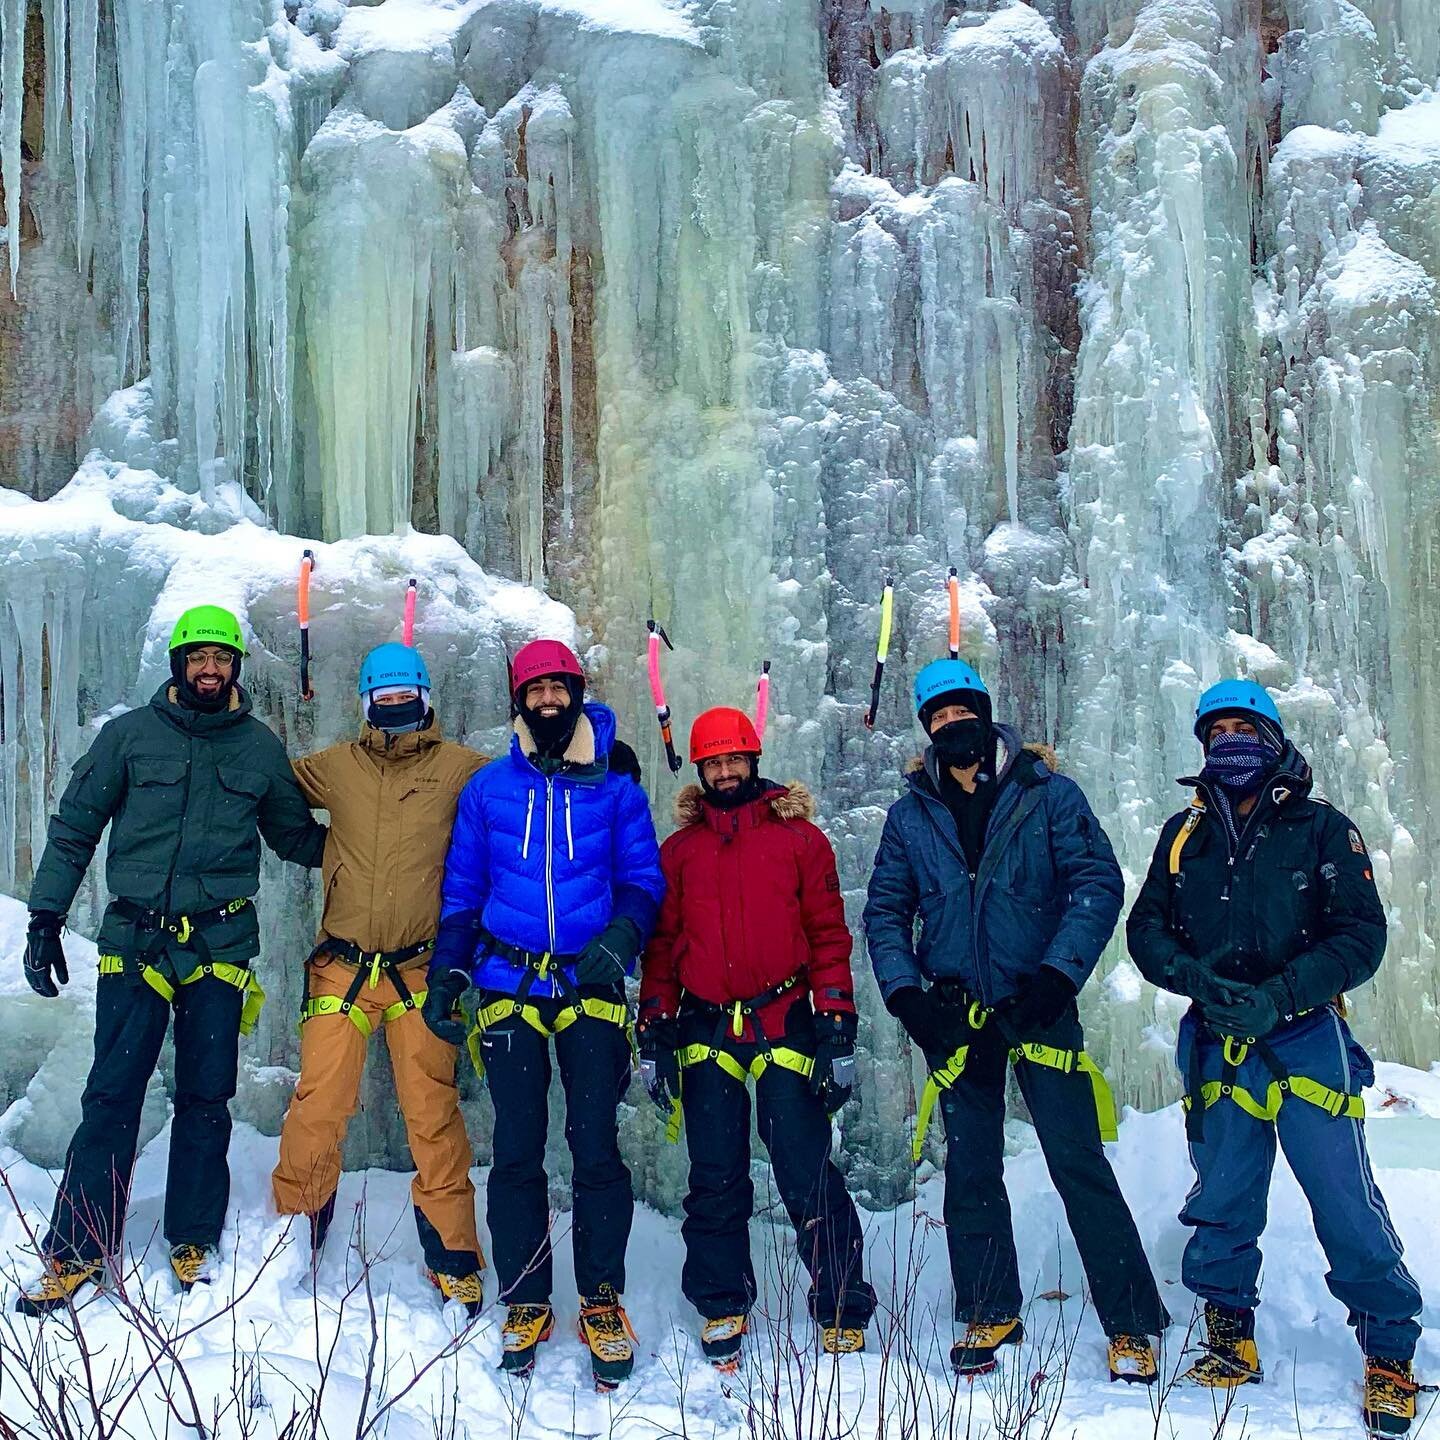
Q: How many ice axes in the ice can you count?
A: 6